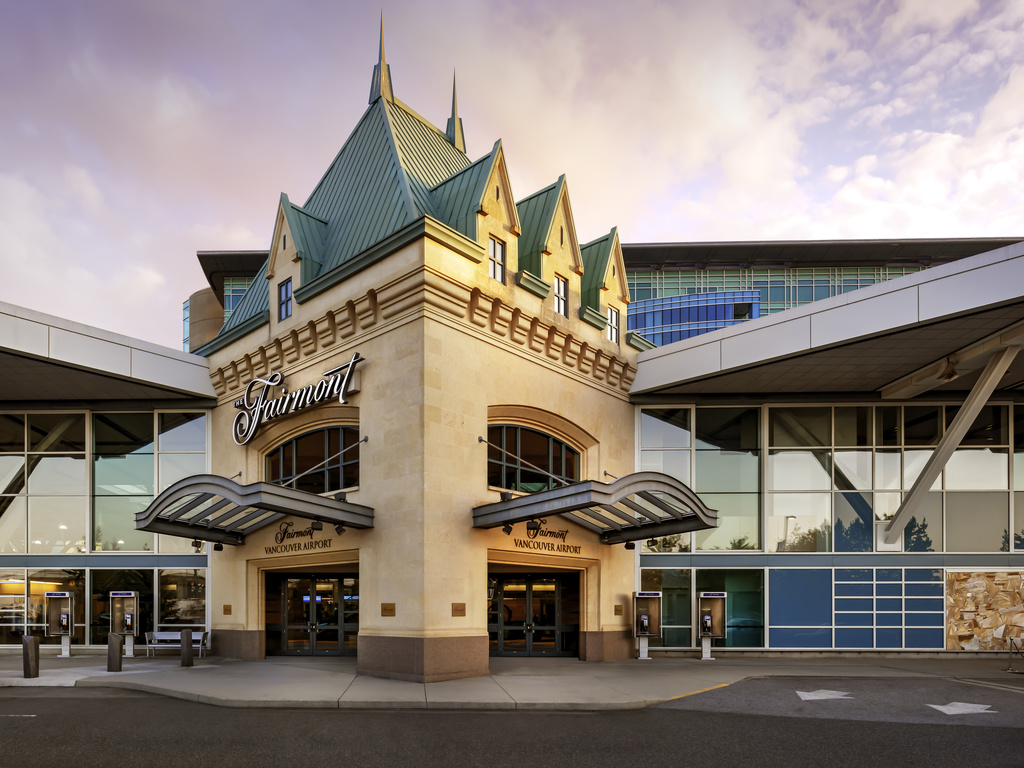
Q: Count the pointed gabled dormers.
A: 4